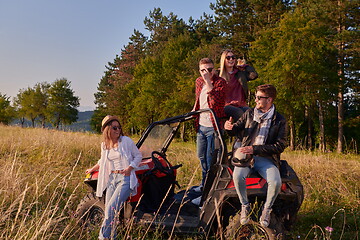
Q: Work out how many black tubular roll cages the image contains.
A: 1